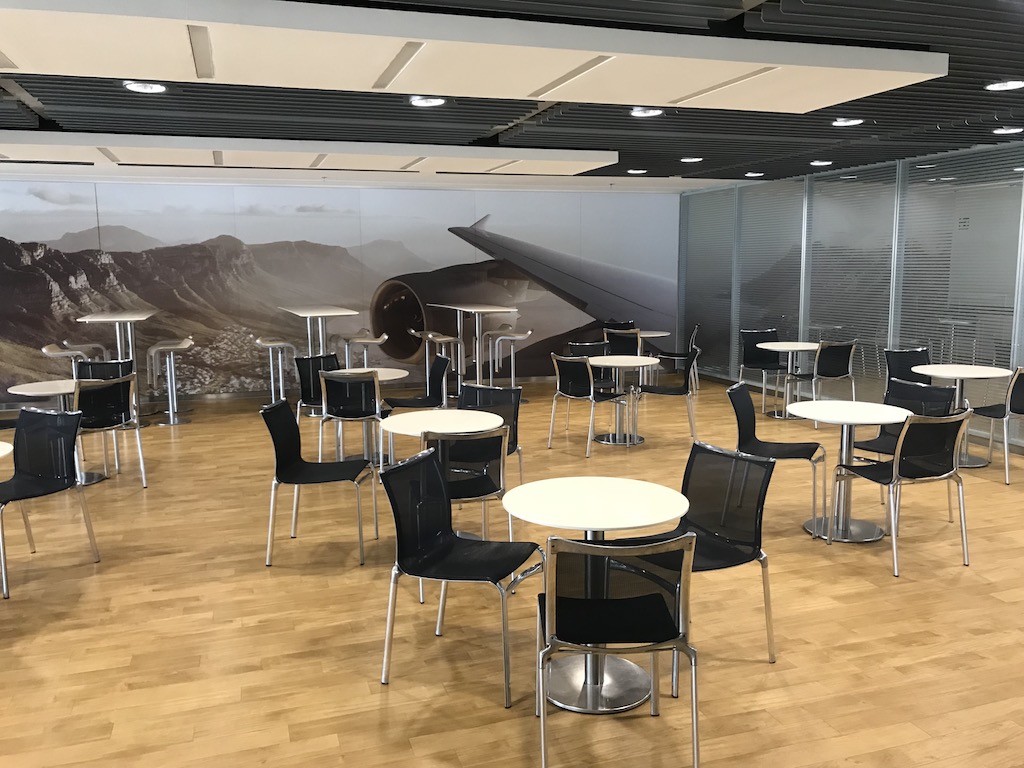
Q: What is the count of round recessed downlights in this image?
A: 10